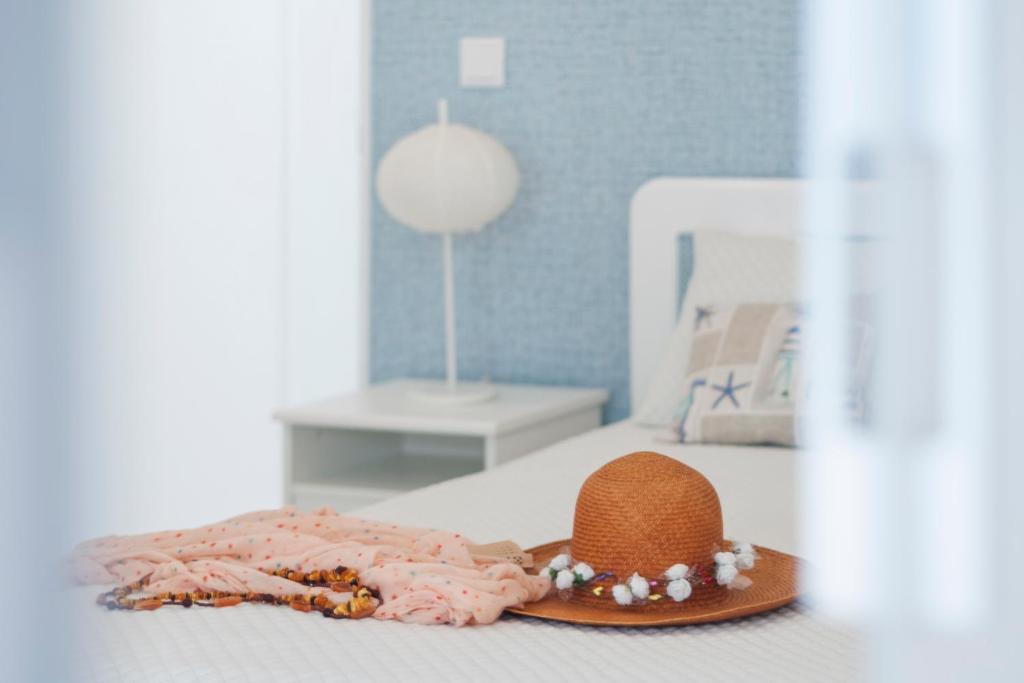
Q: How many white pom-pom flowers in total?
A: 12